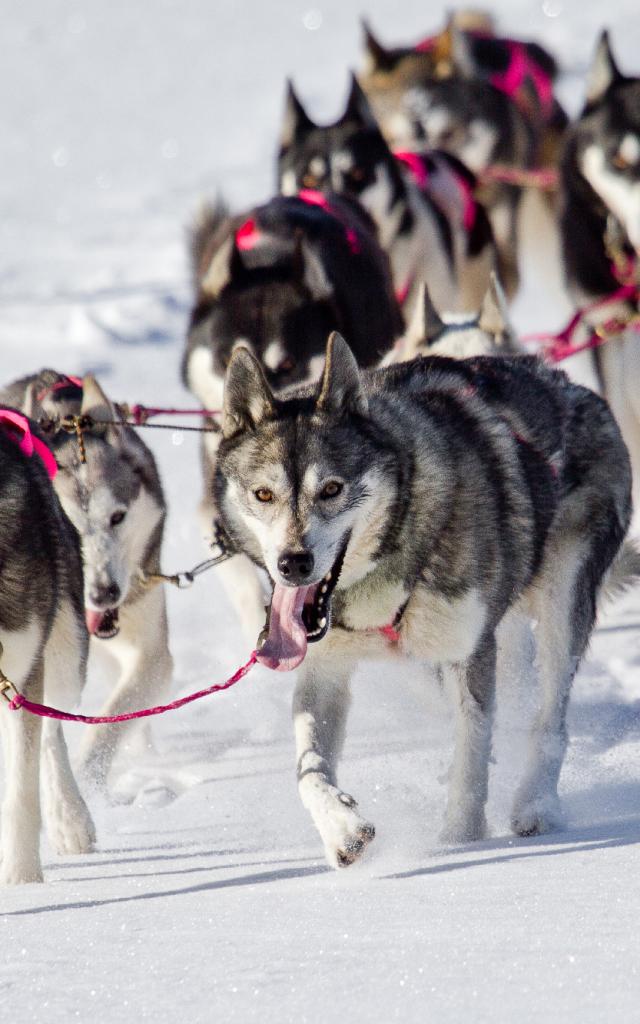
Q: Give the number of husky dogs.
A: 8